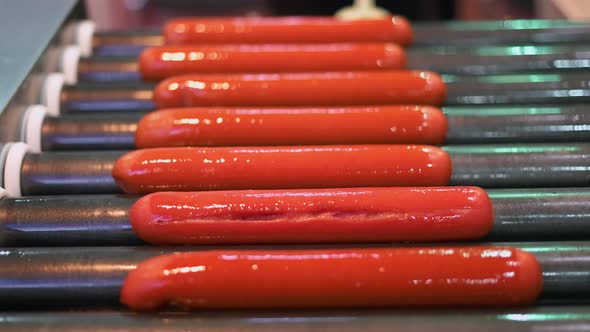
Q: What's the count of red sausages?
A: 7